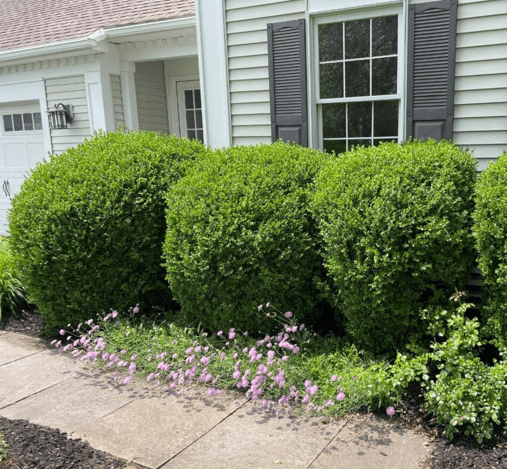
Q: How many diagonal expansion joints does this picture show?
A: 5